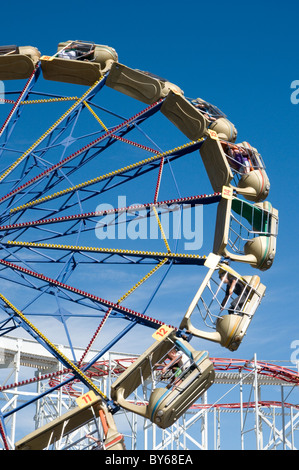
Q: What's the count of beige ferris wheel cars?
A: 9